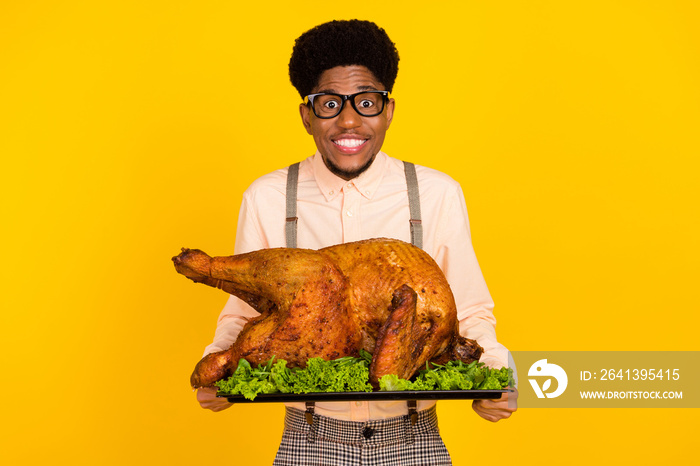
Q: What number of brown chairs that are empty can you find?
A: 0